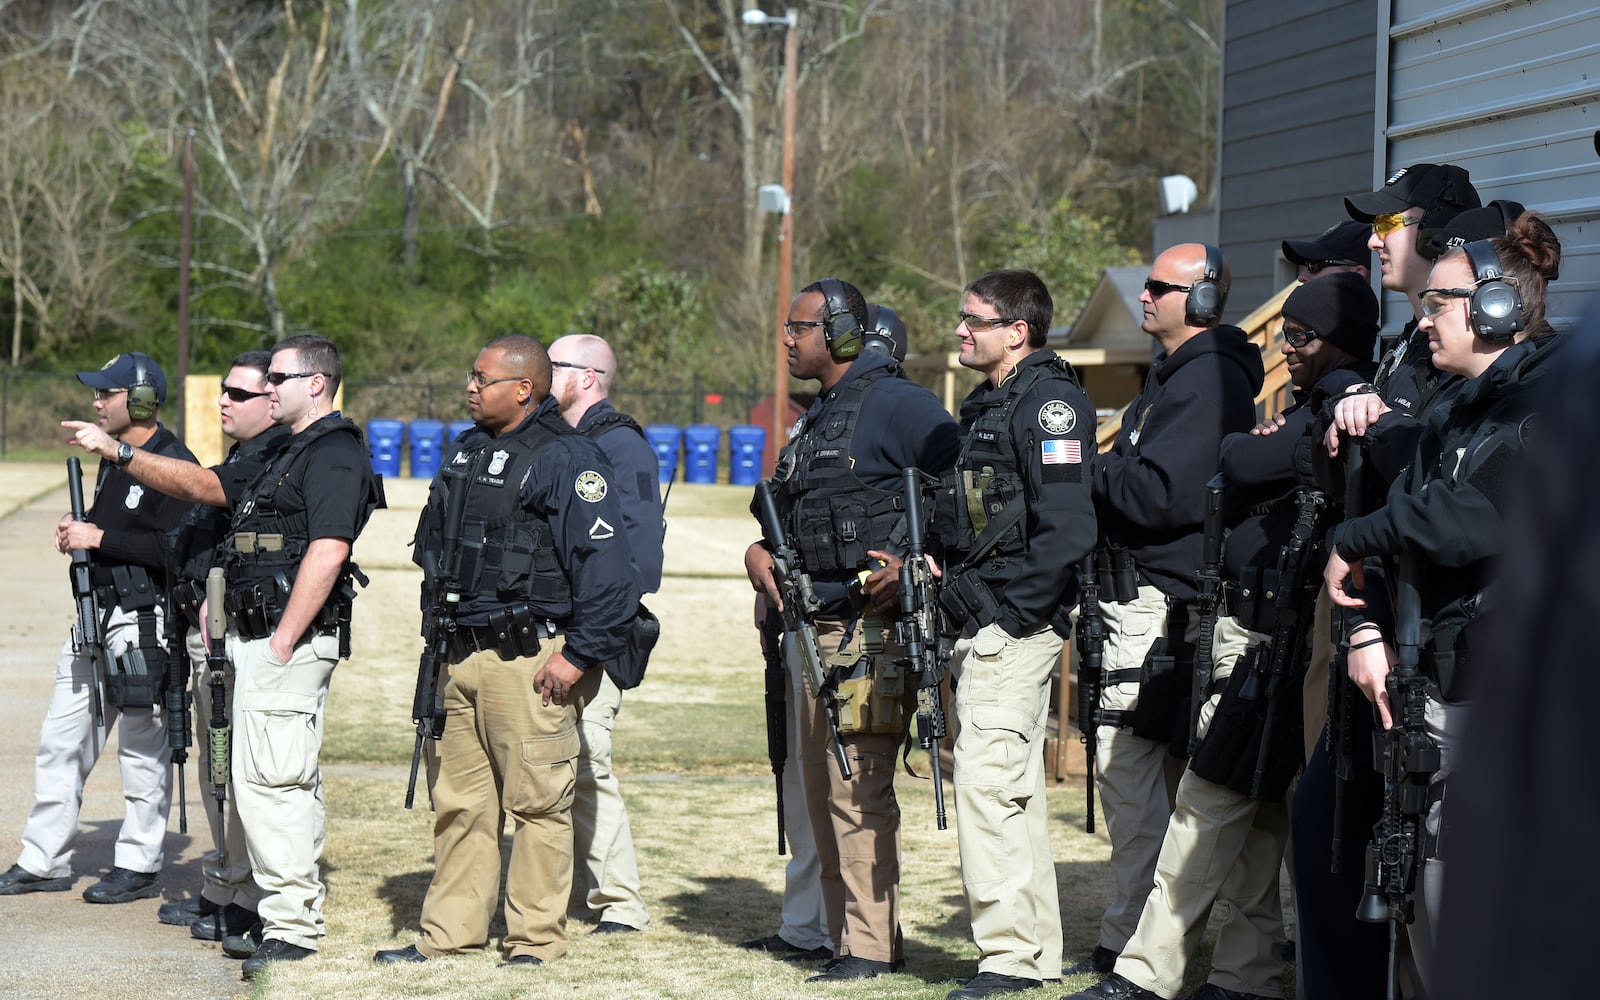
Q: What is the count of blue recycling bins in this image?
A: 6